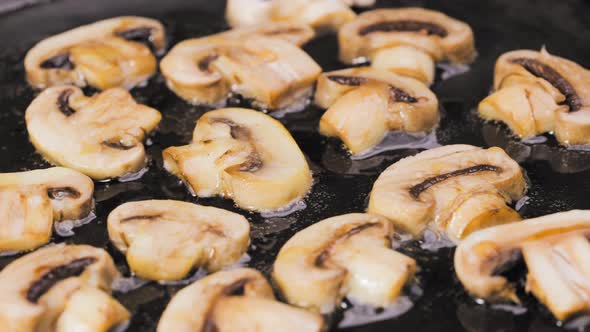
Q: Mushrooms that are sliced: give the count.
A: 15